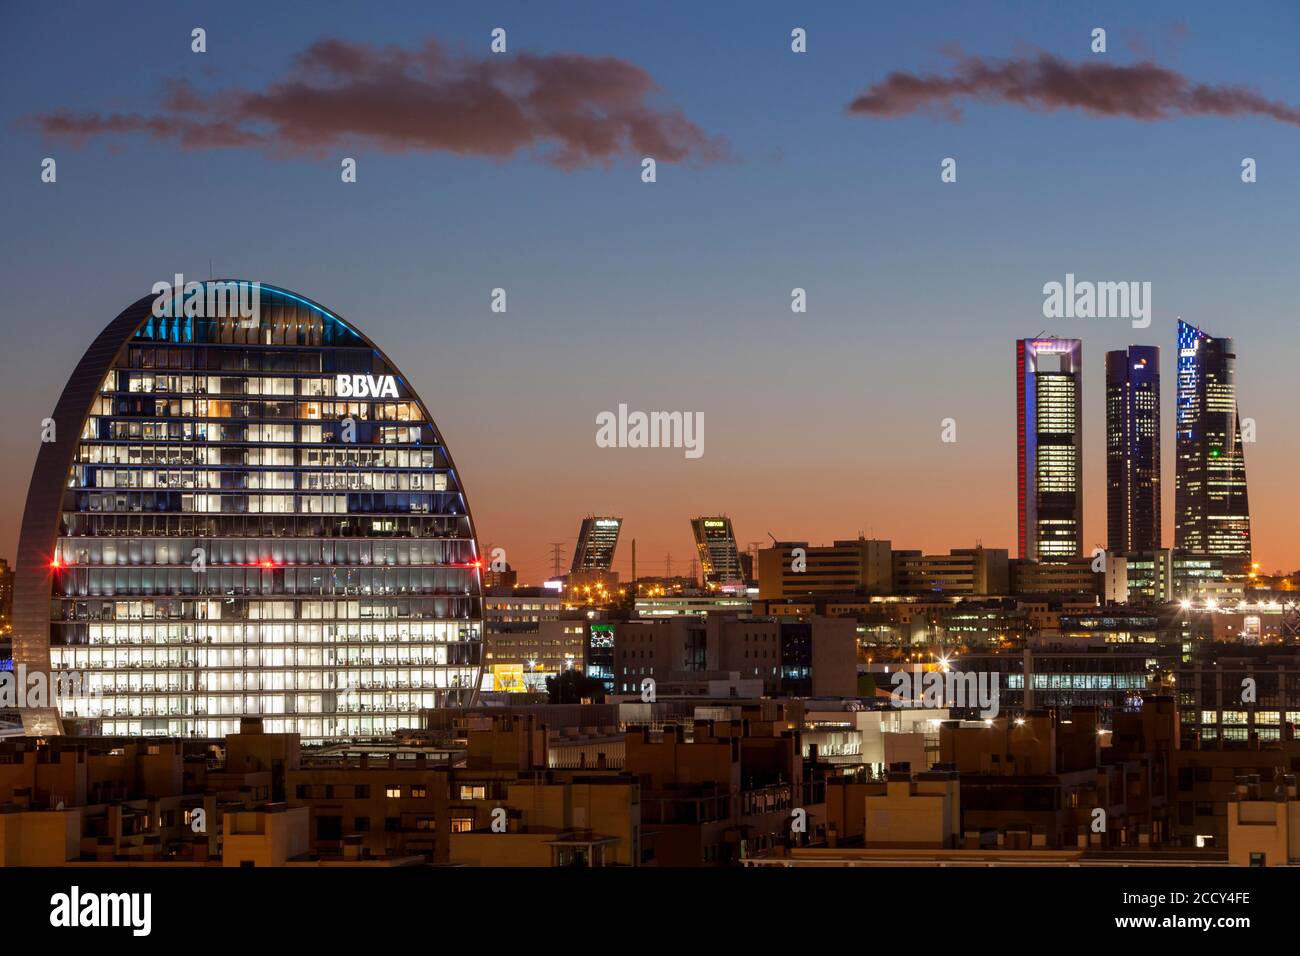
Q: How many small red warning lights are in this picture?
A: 3